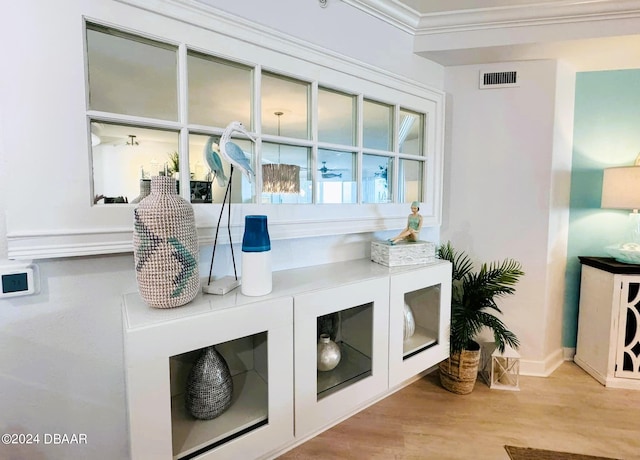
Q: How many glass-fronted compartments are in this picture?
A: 3